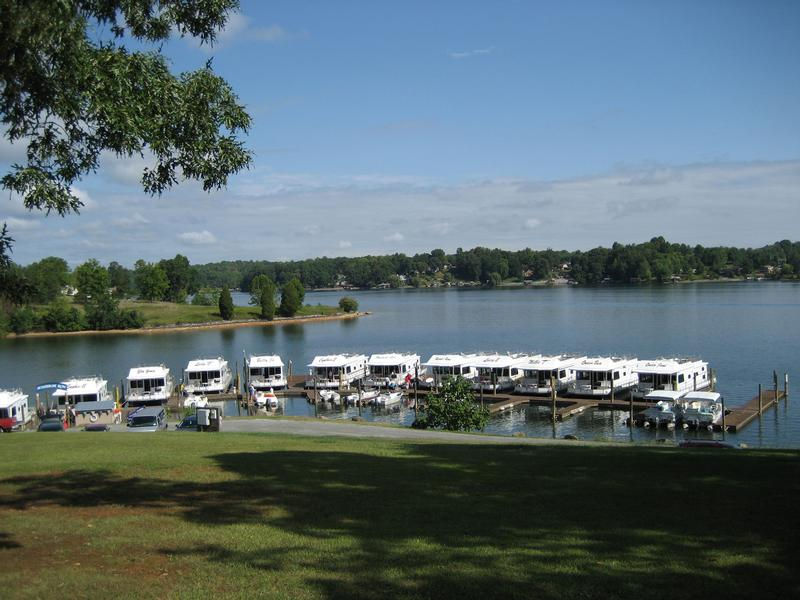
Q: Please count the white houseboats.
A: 12